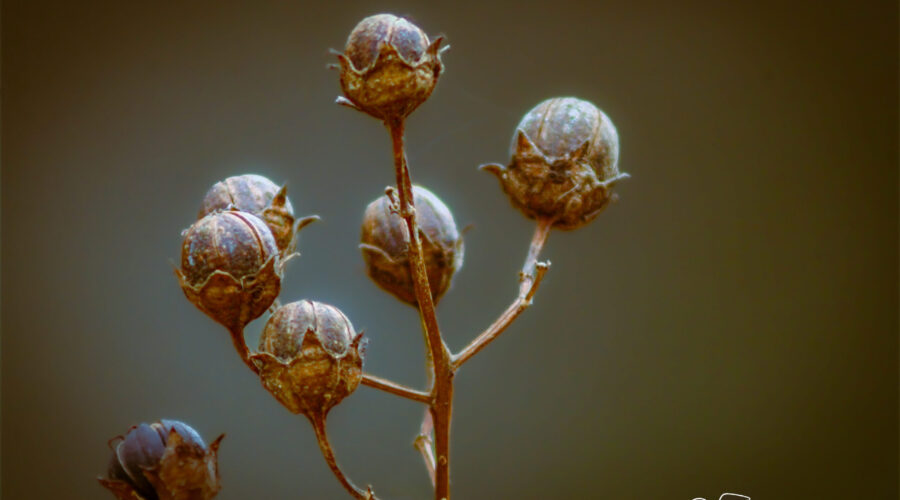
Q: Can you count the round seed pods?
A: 7